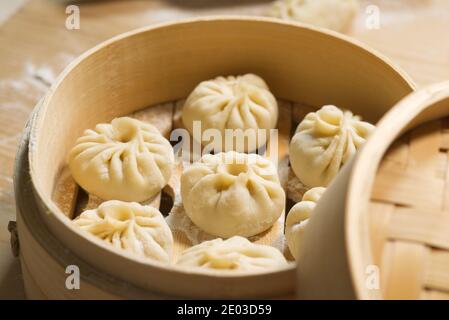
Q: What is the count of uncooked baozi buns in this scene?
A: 7